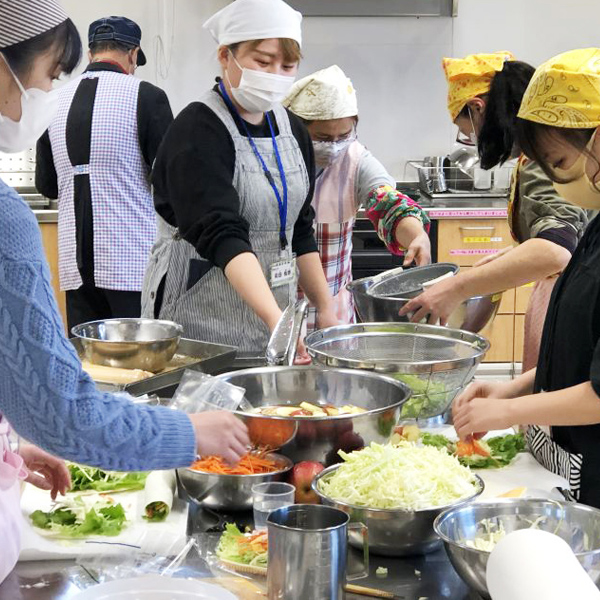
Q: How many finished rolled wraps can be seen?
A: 1